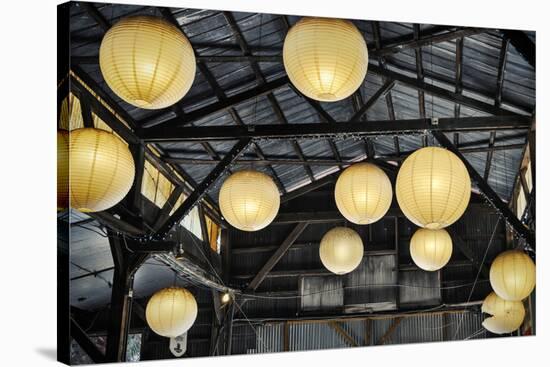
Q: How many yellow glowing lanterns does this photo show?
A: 11